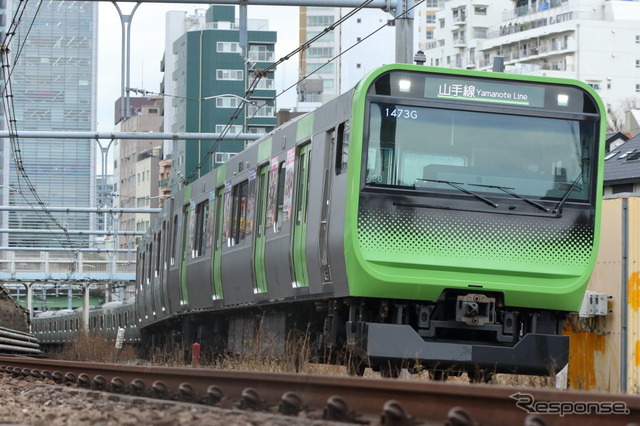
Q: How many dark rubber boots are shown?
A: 0